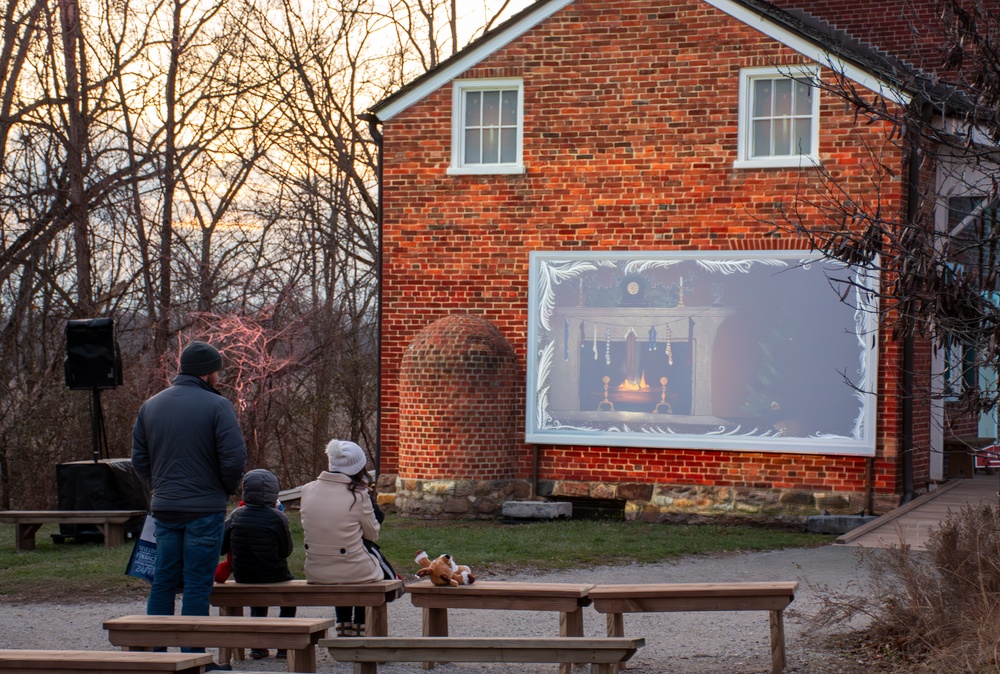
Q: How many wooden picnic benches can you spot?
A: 7